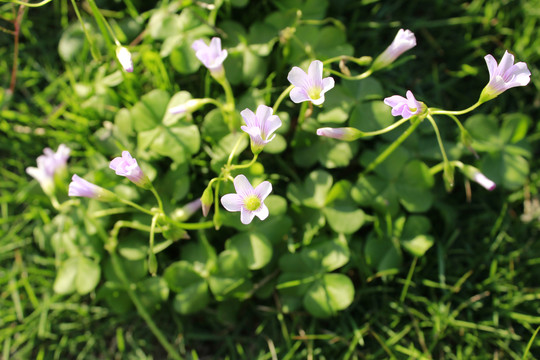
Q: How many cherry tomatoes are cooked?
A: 0